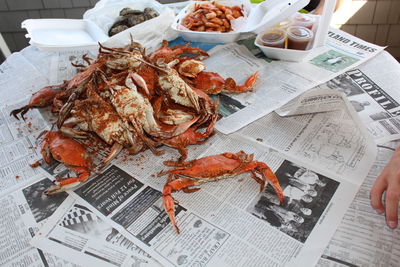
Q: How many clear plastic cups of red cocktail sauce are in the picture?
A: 1